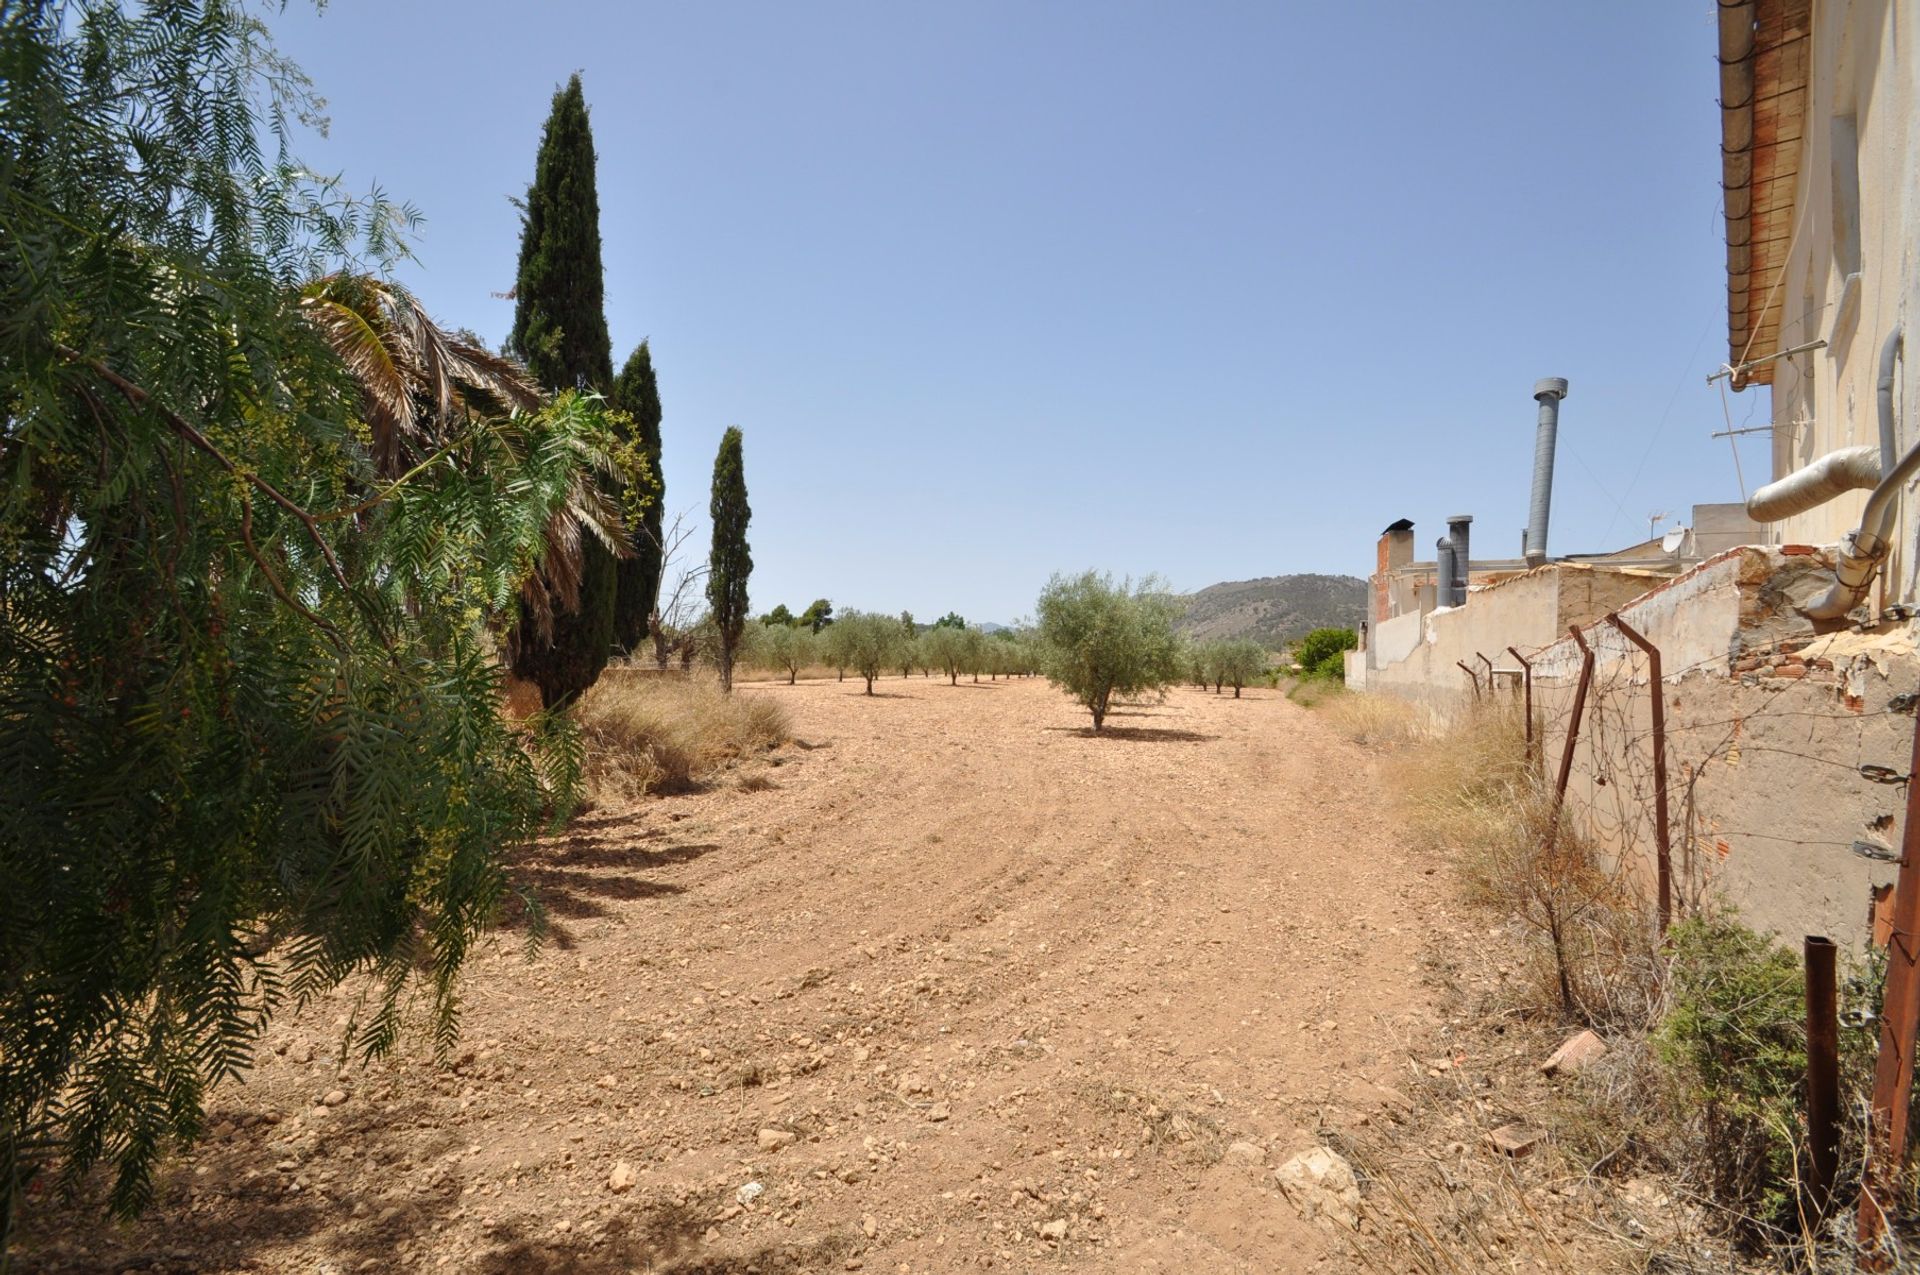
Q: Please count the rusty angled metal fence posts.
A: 5